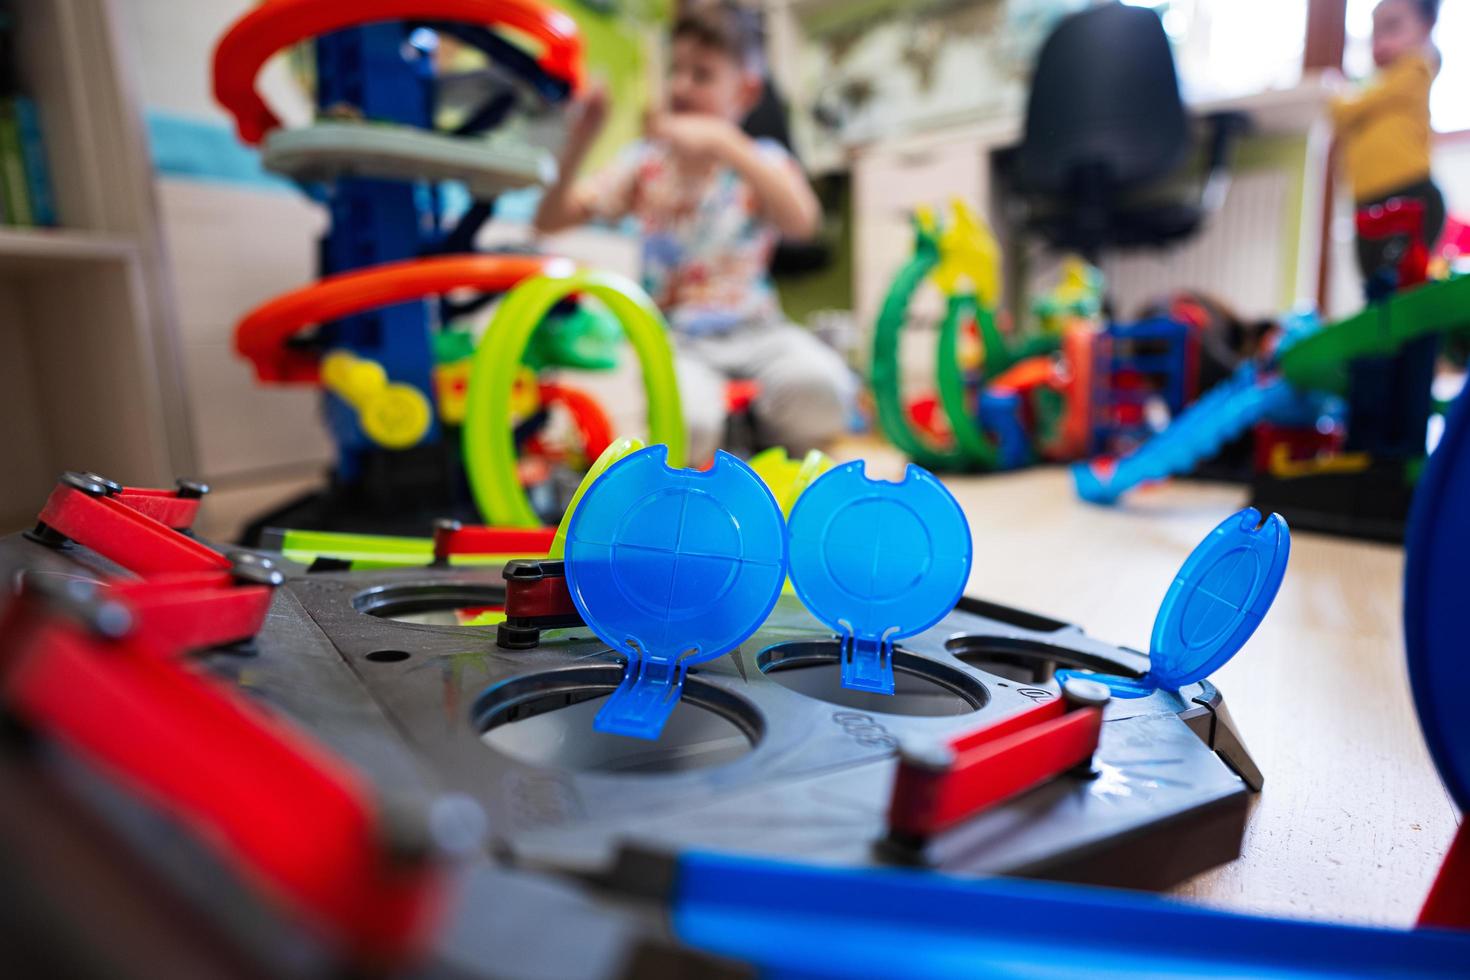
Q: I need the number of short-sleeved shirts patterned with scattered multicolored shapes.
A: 1